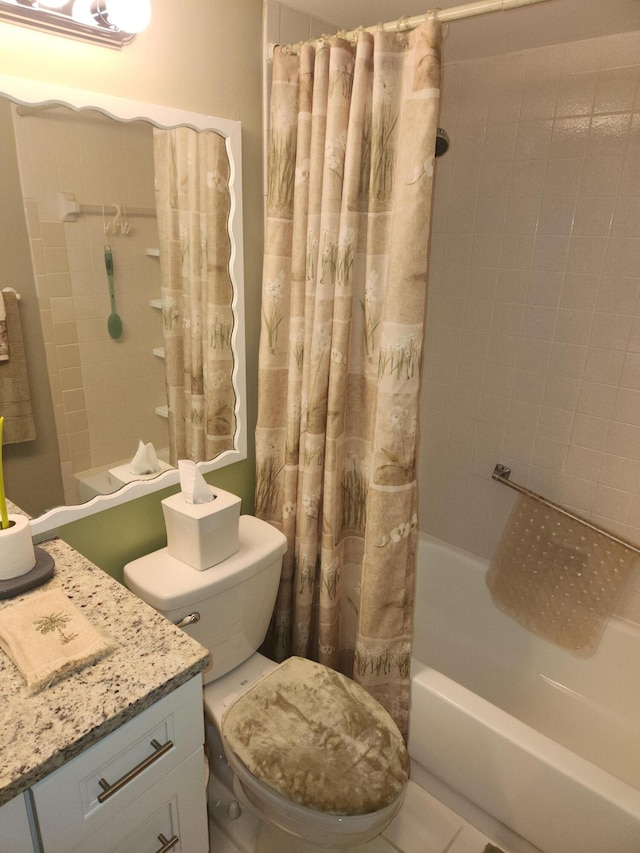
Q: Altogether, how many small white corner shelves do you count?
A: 4